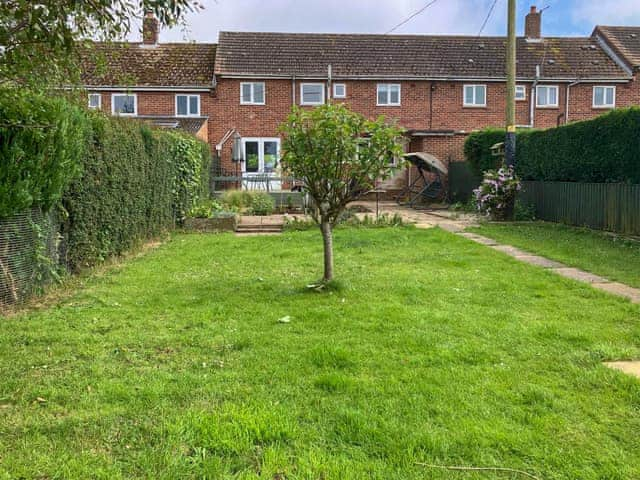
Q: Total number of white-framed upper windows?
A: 11